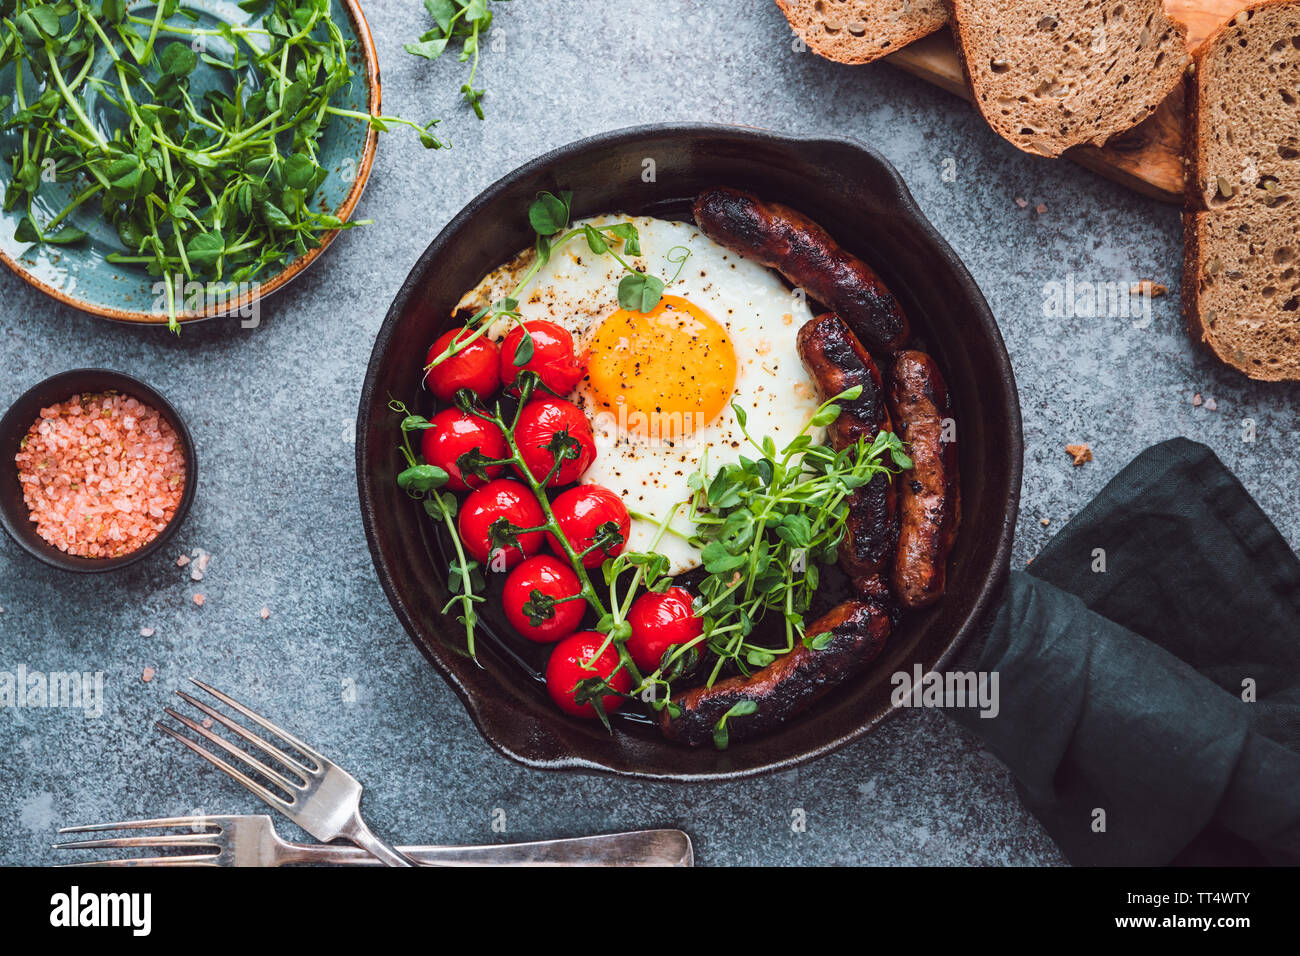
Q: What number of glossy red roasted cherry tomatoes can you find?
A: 9